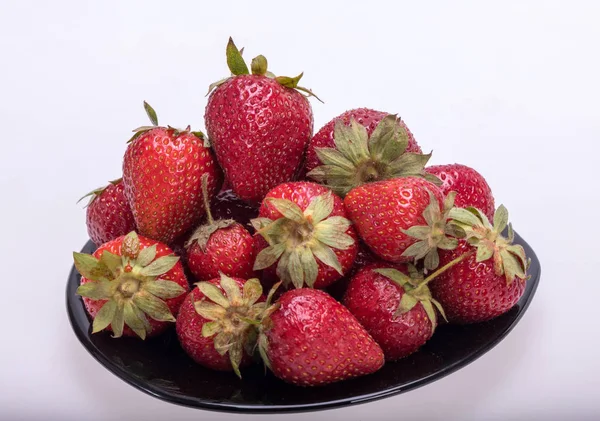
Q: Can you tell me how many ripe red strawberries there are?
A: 13